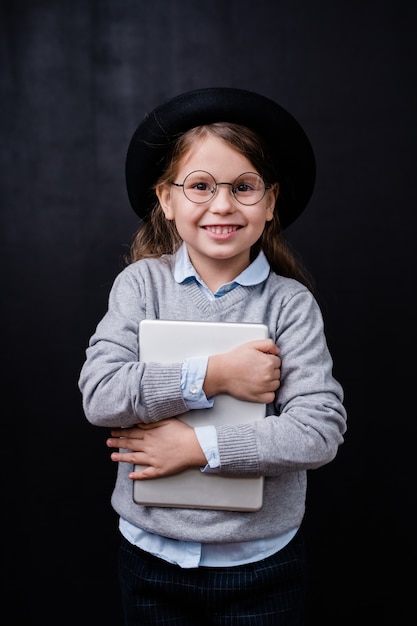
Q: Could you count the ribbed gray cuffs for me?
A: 2